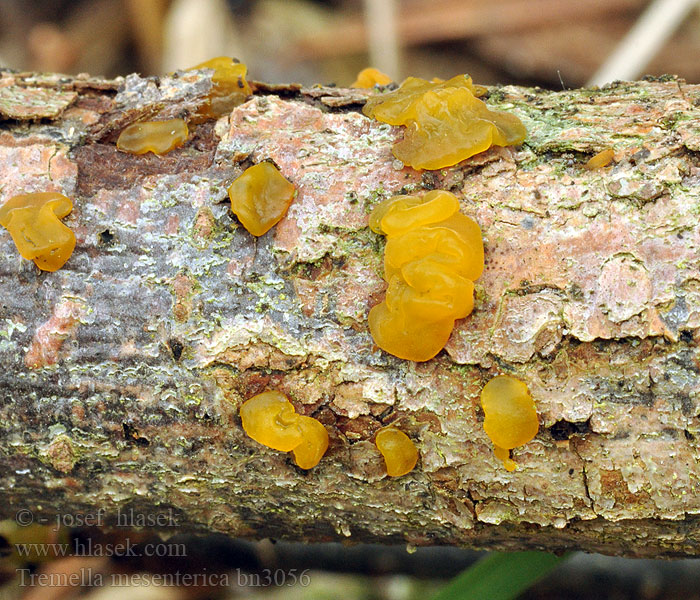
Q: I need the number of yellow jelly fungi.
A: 11